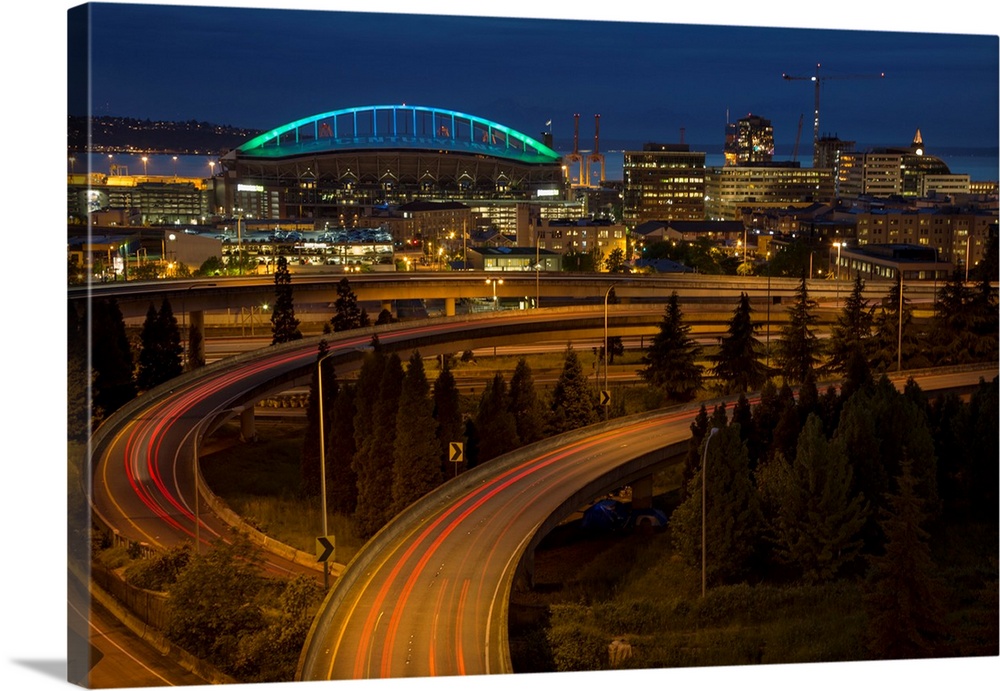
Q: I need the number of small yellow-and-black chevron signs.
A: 3